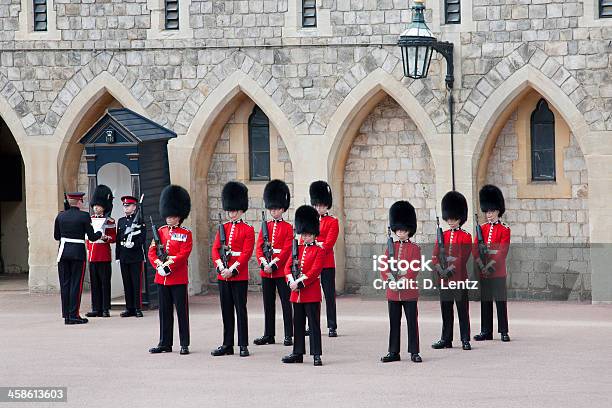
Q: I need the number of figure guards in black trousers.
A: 11